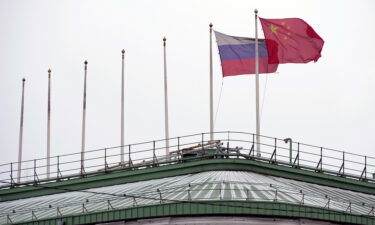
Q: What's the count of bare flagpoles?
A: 5